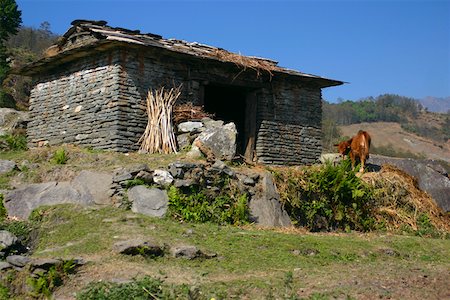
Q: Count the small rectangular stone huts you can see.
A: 1